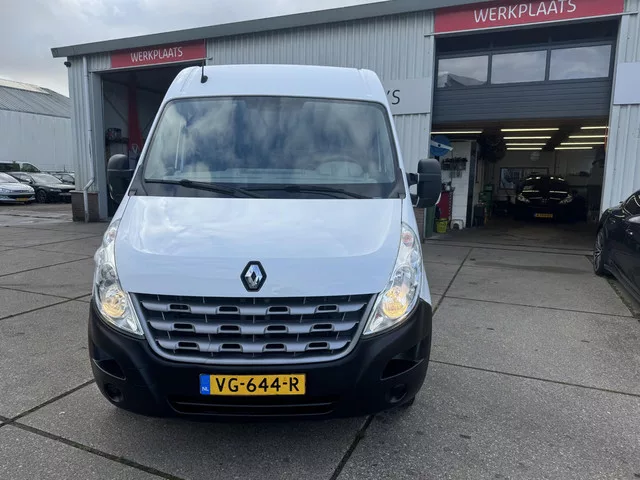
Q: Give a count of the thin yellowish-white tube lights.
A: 9